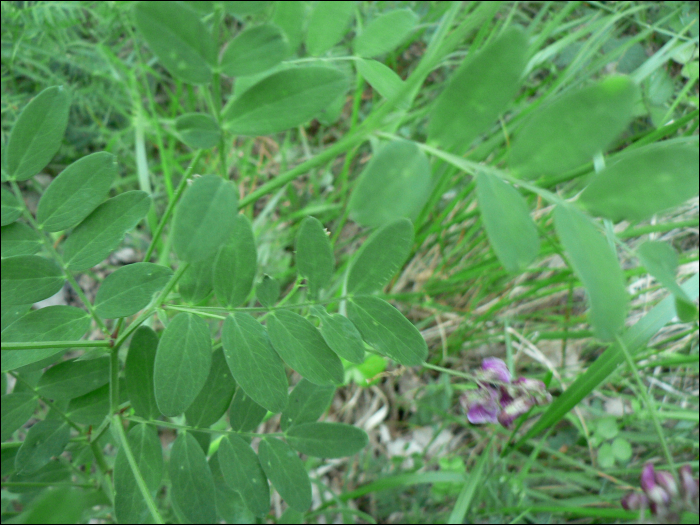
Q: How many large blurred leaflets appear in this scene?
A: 6